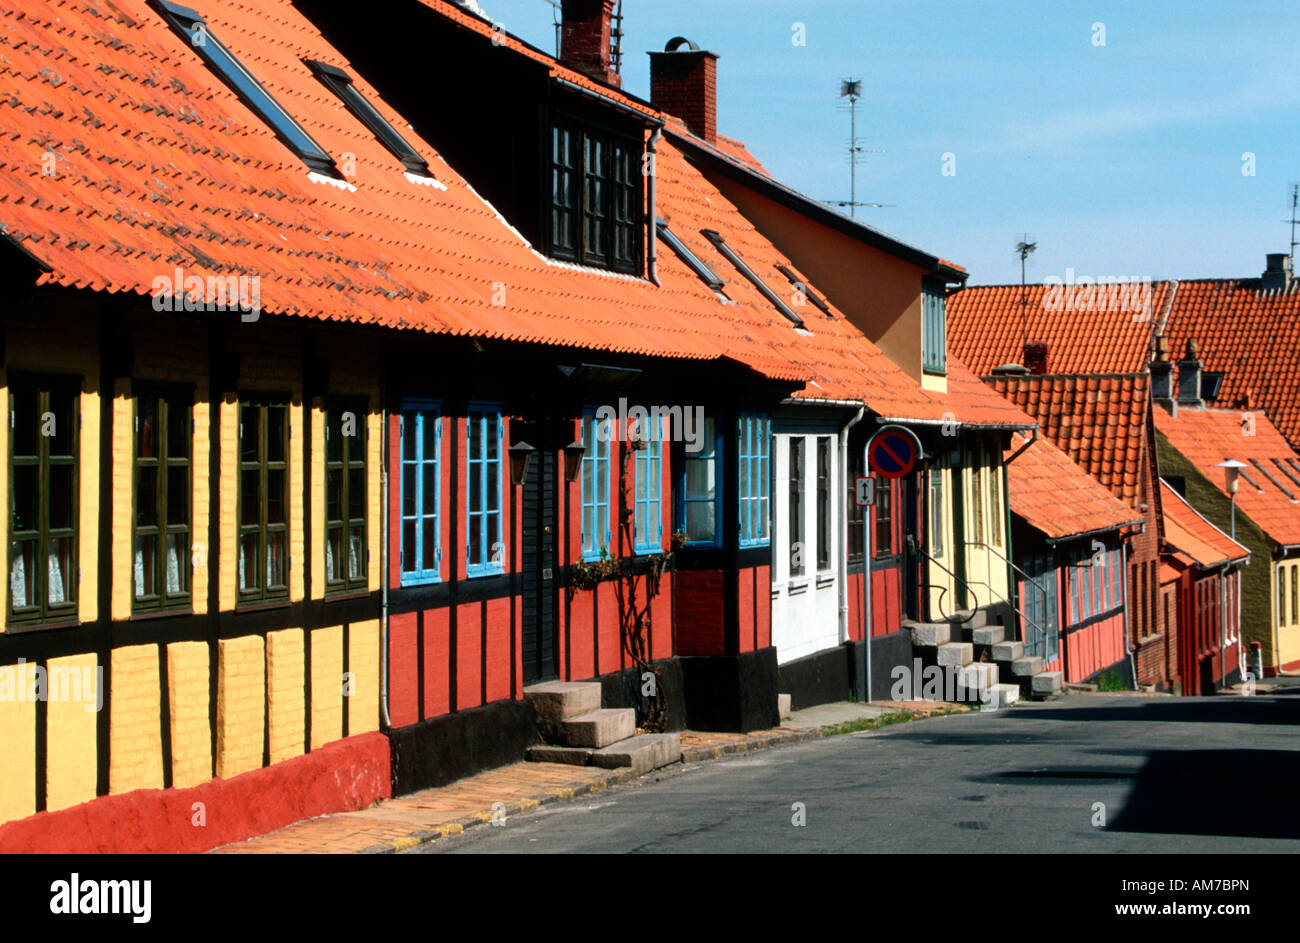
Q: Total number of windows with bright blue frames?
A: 6